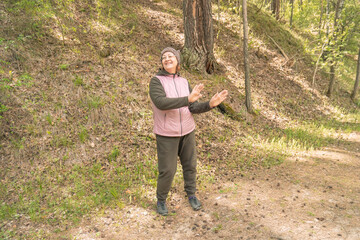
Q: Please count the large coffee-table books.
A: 0